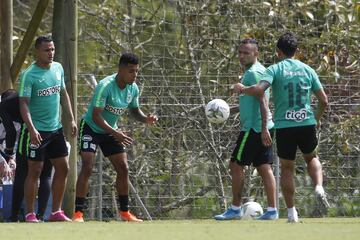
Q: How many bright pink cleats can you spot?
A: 2